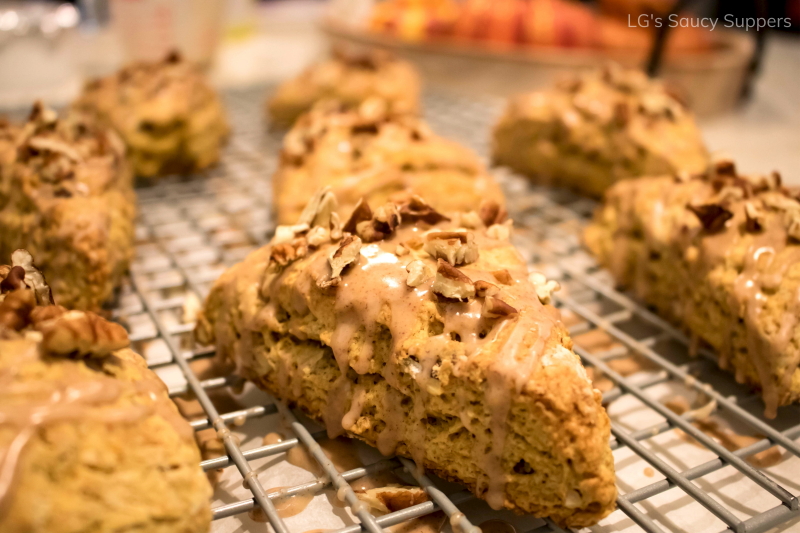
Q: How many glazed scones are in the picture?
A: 8